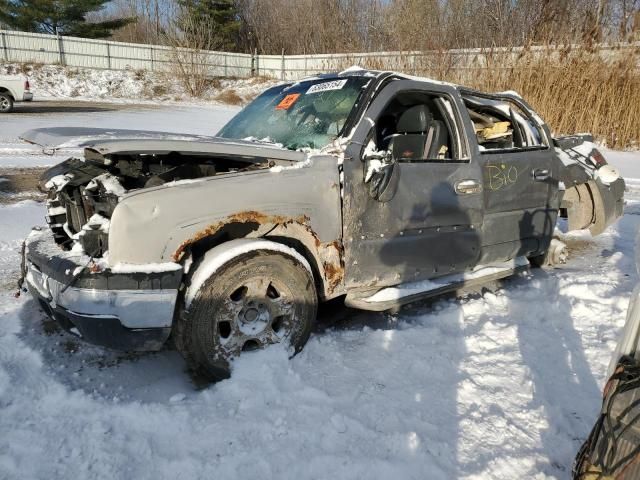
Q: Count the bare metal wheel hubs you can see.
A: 1